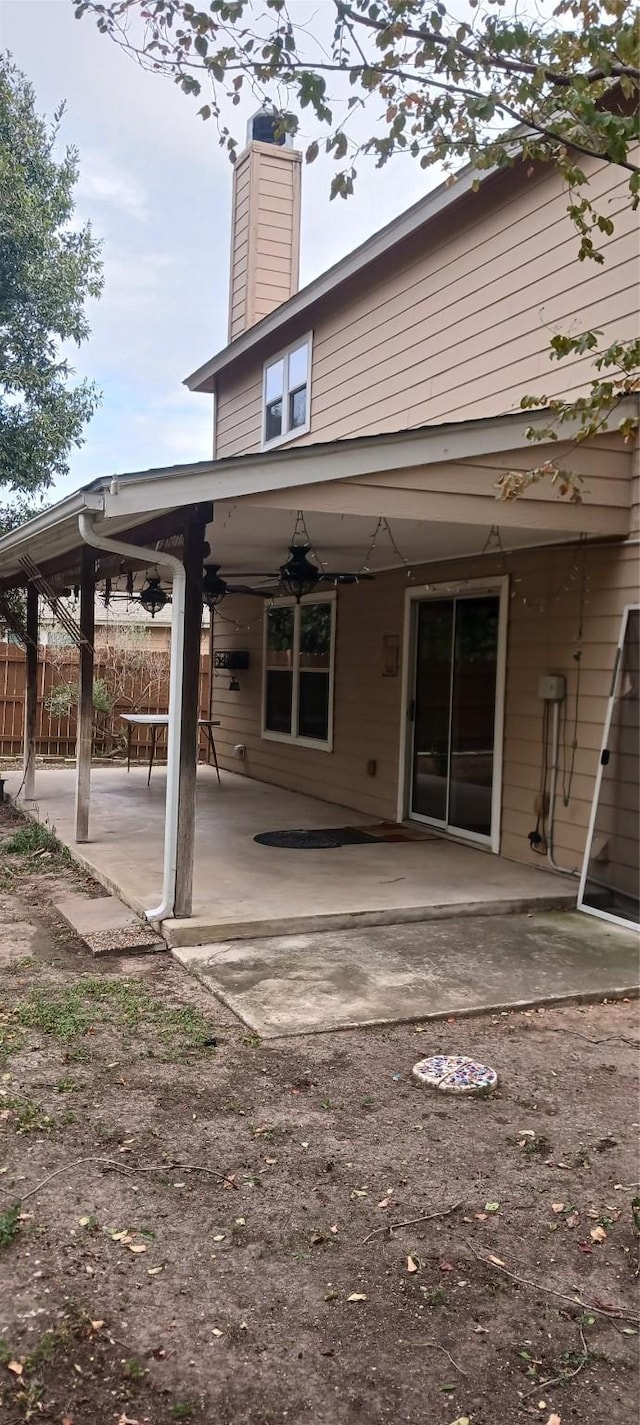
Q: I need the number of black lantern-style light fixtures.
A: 3